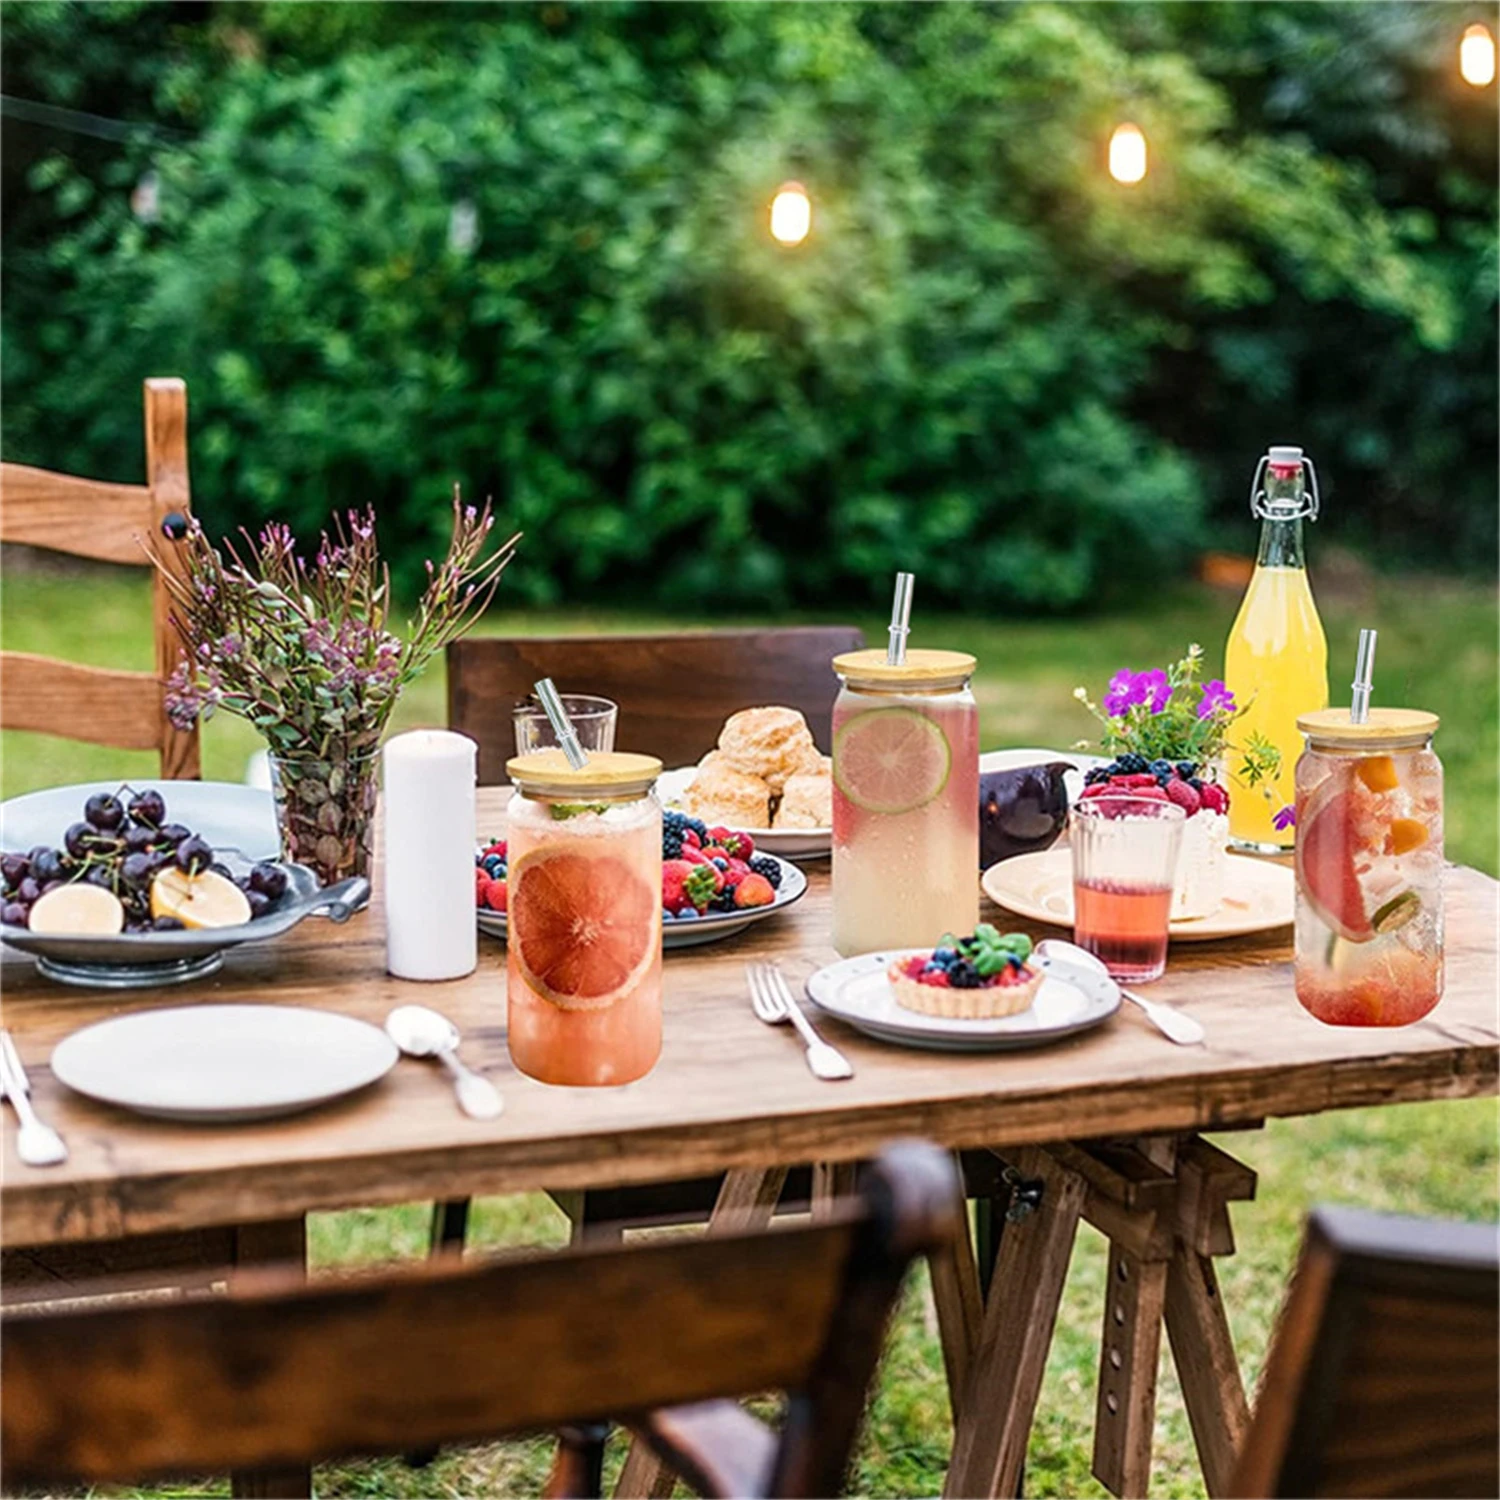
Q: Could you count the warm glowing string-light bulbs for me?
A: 3